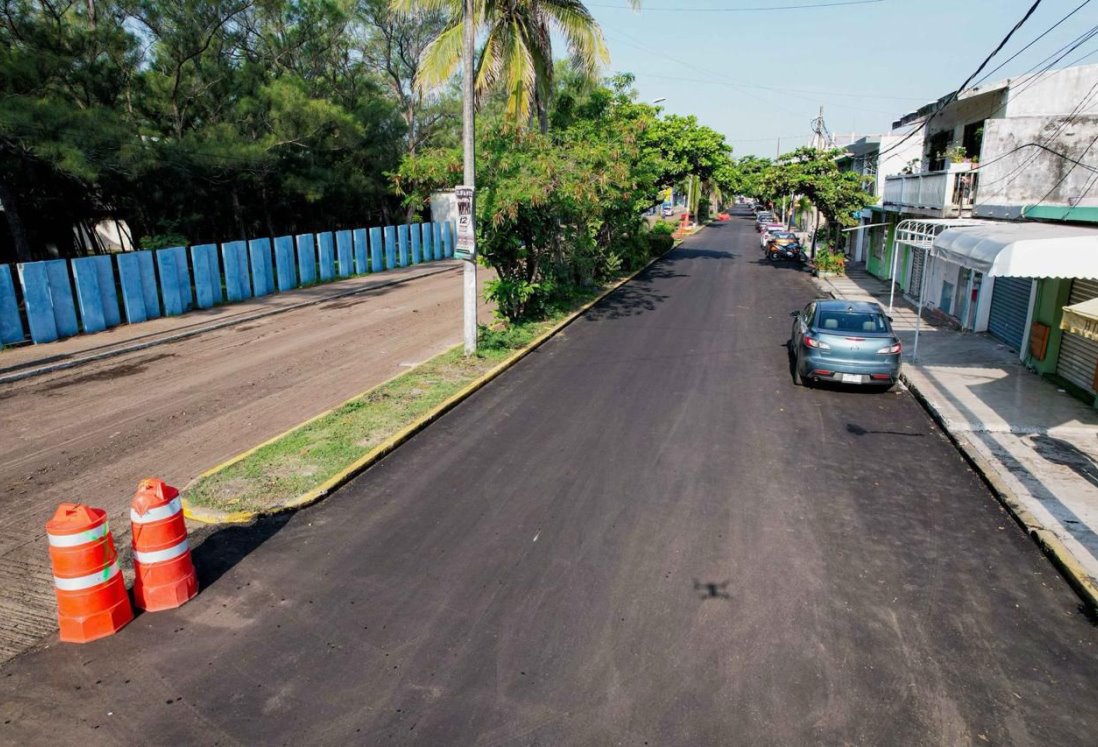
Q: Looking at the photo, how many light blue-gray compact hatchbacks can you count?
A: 1